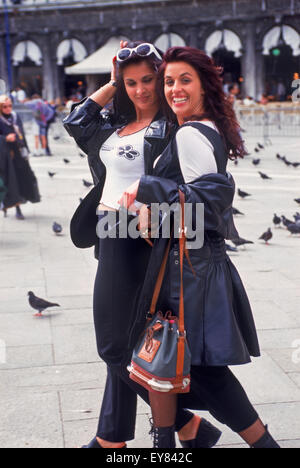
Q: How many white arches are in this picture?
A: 5